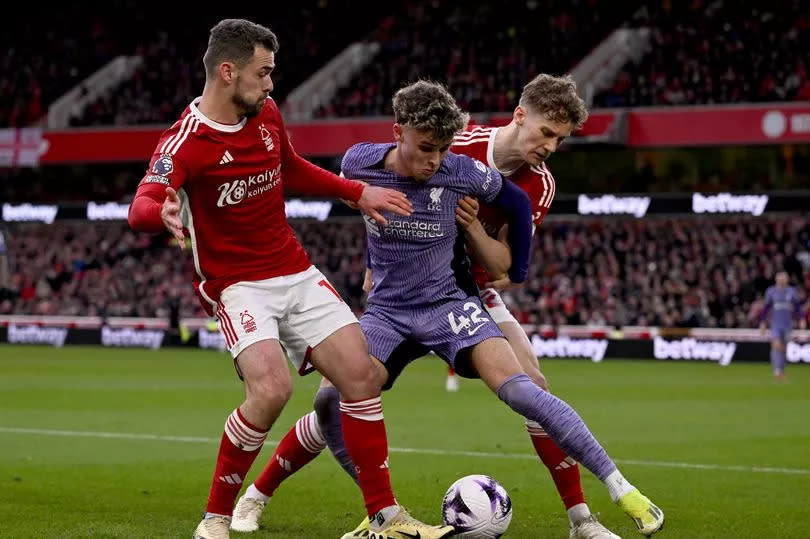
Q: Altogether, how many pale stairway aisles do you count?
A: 3